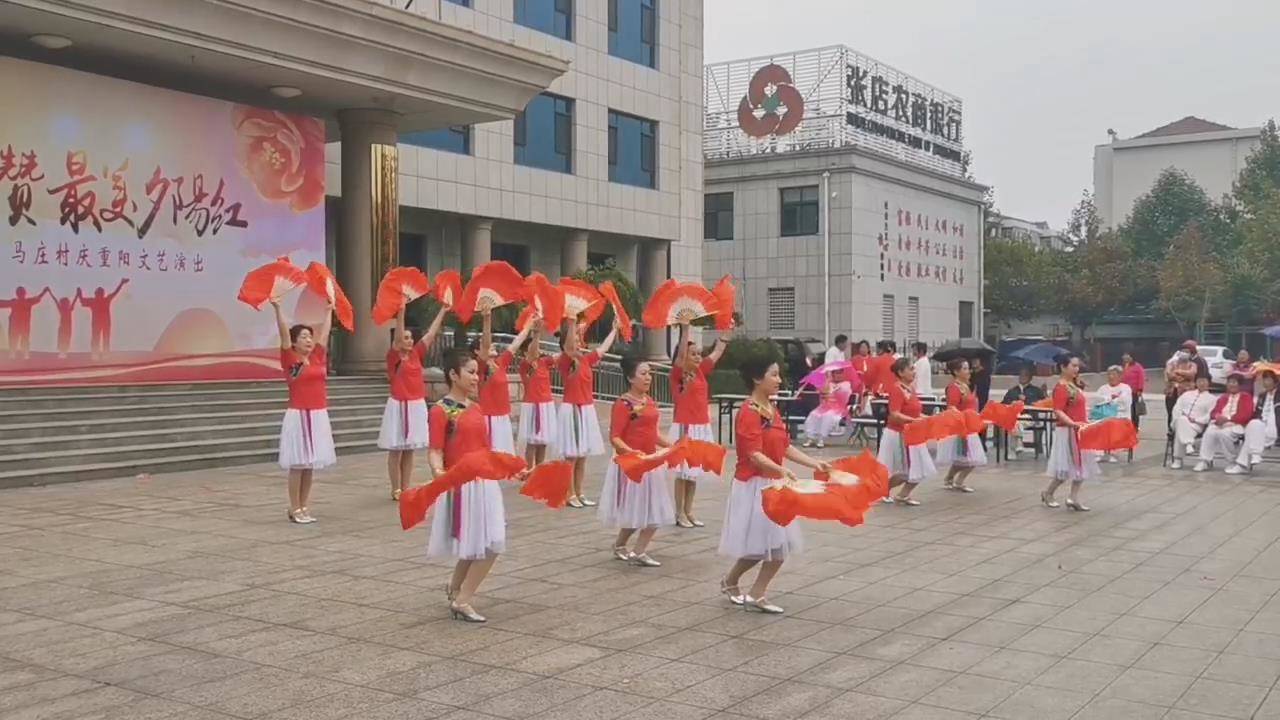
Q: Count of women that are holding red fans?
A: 12